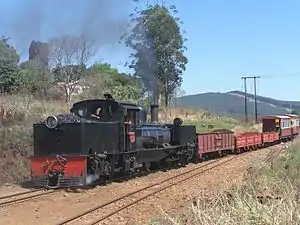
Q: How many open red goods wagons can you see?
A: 3